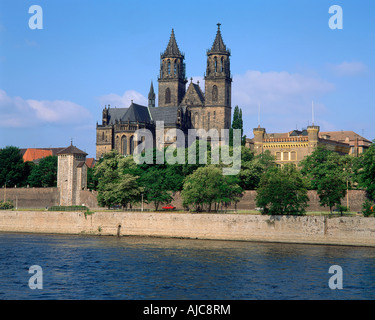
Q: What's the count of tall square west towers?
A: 2